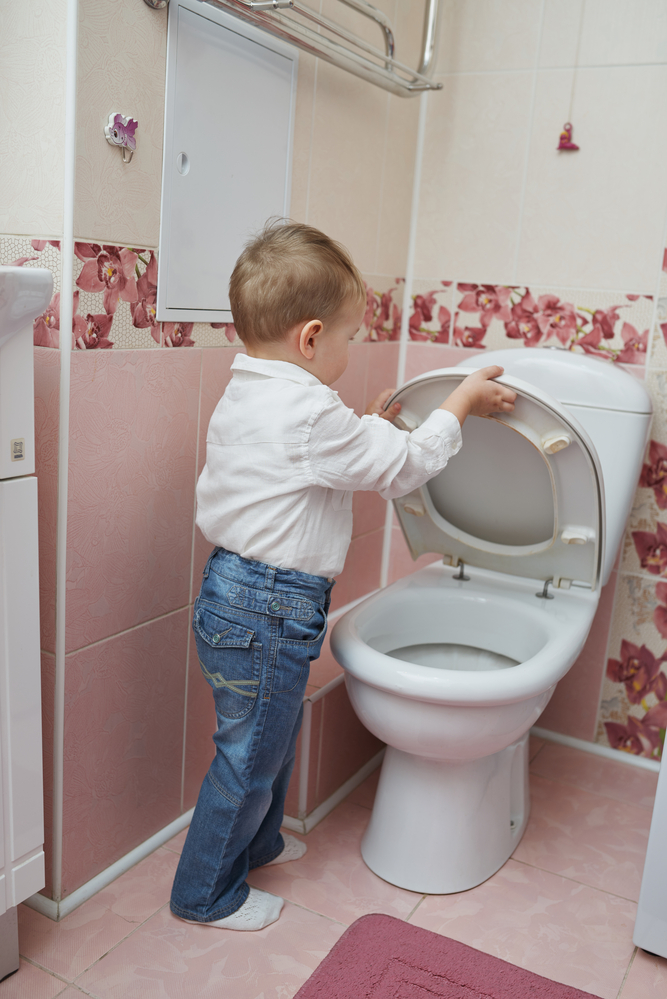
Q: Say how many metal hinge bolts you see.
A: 2